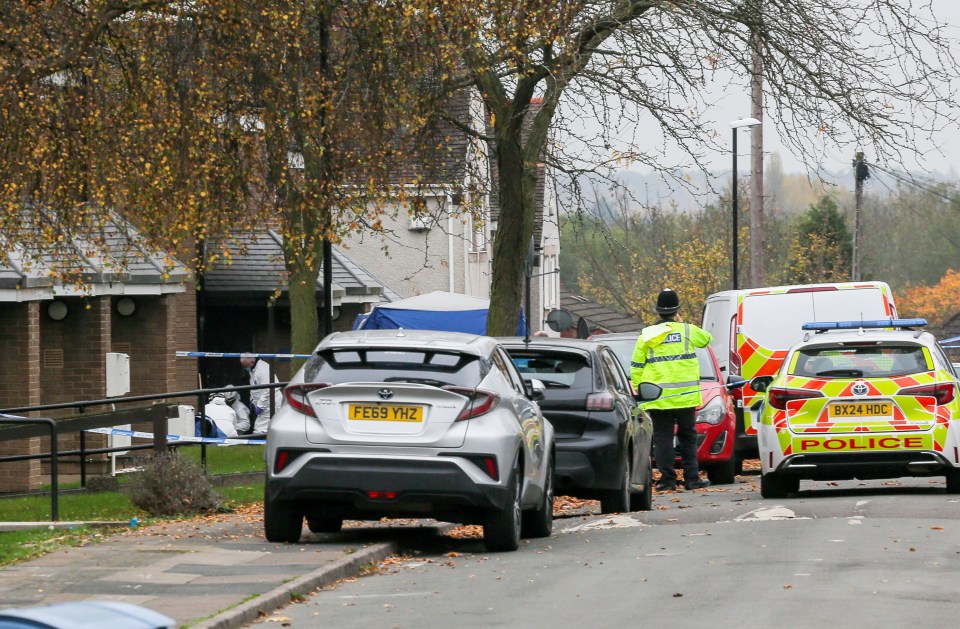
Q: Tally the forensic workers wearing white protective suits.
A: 3